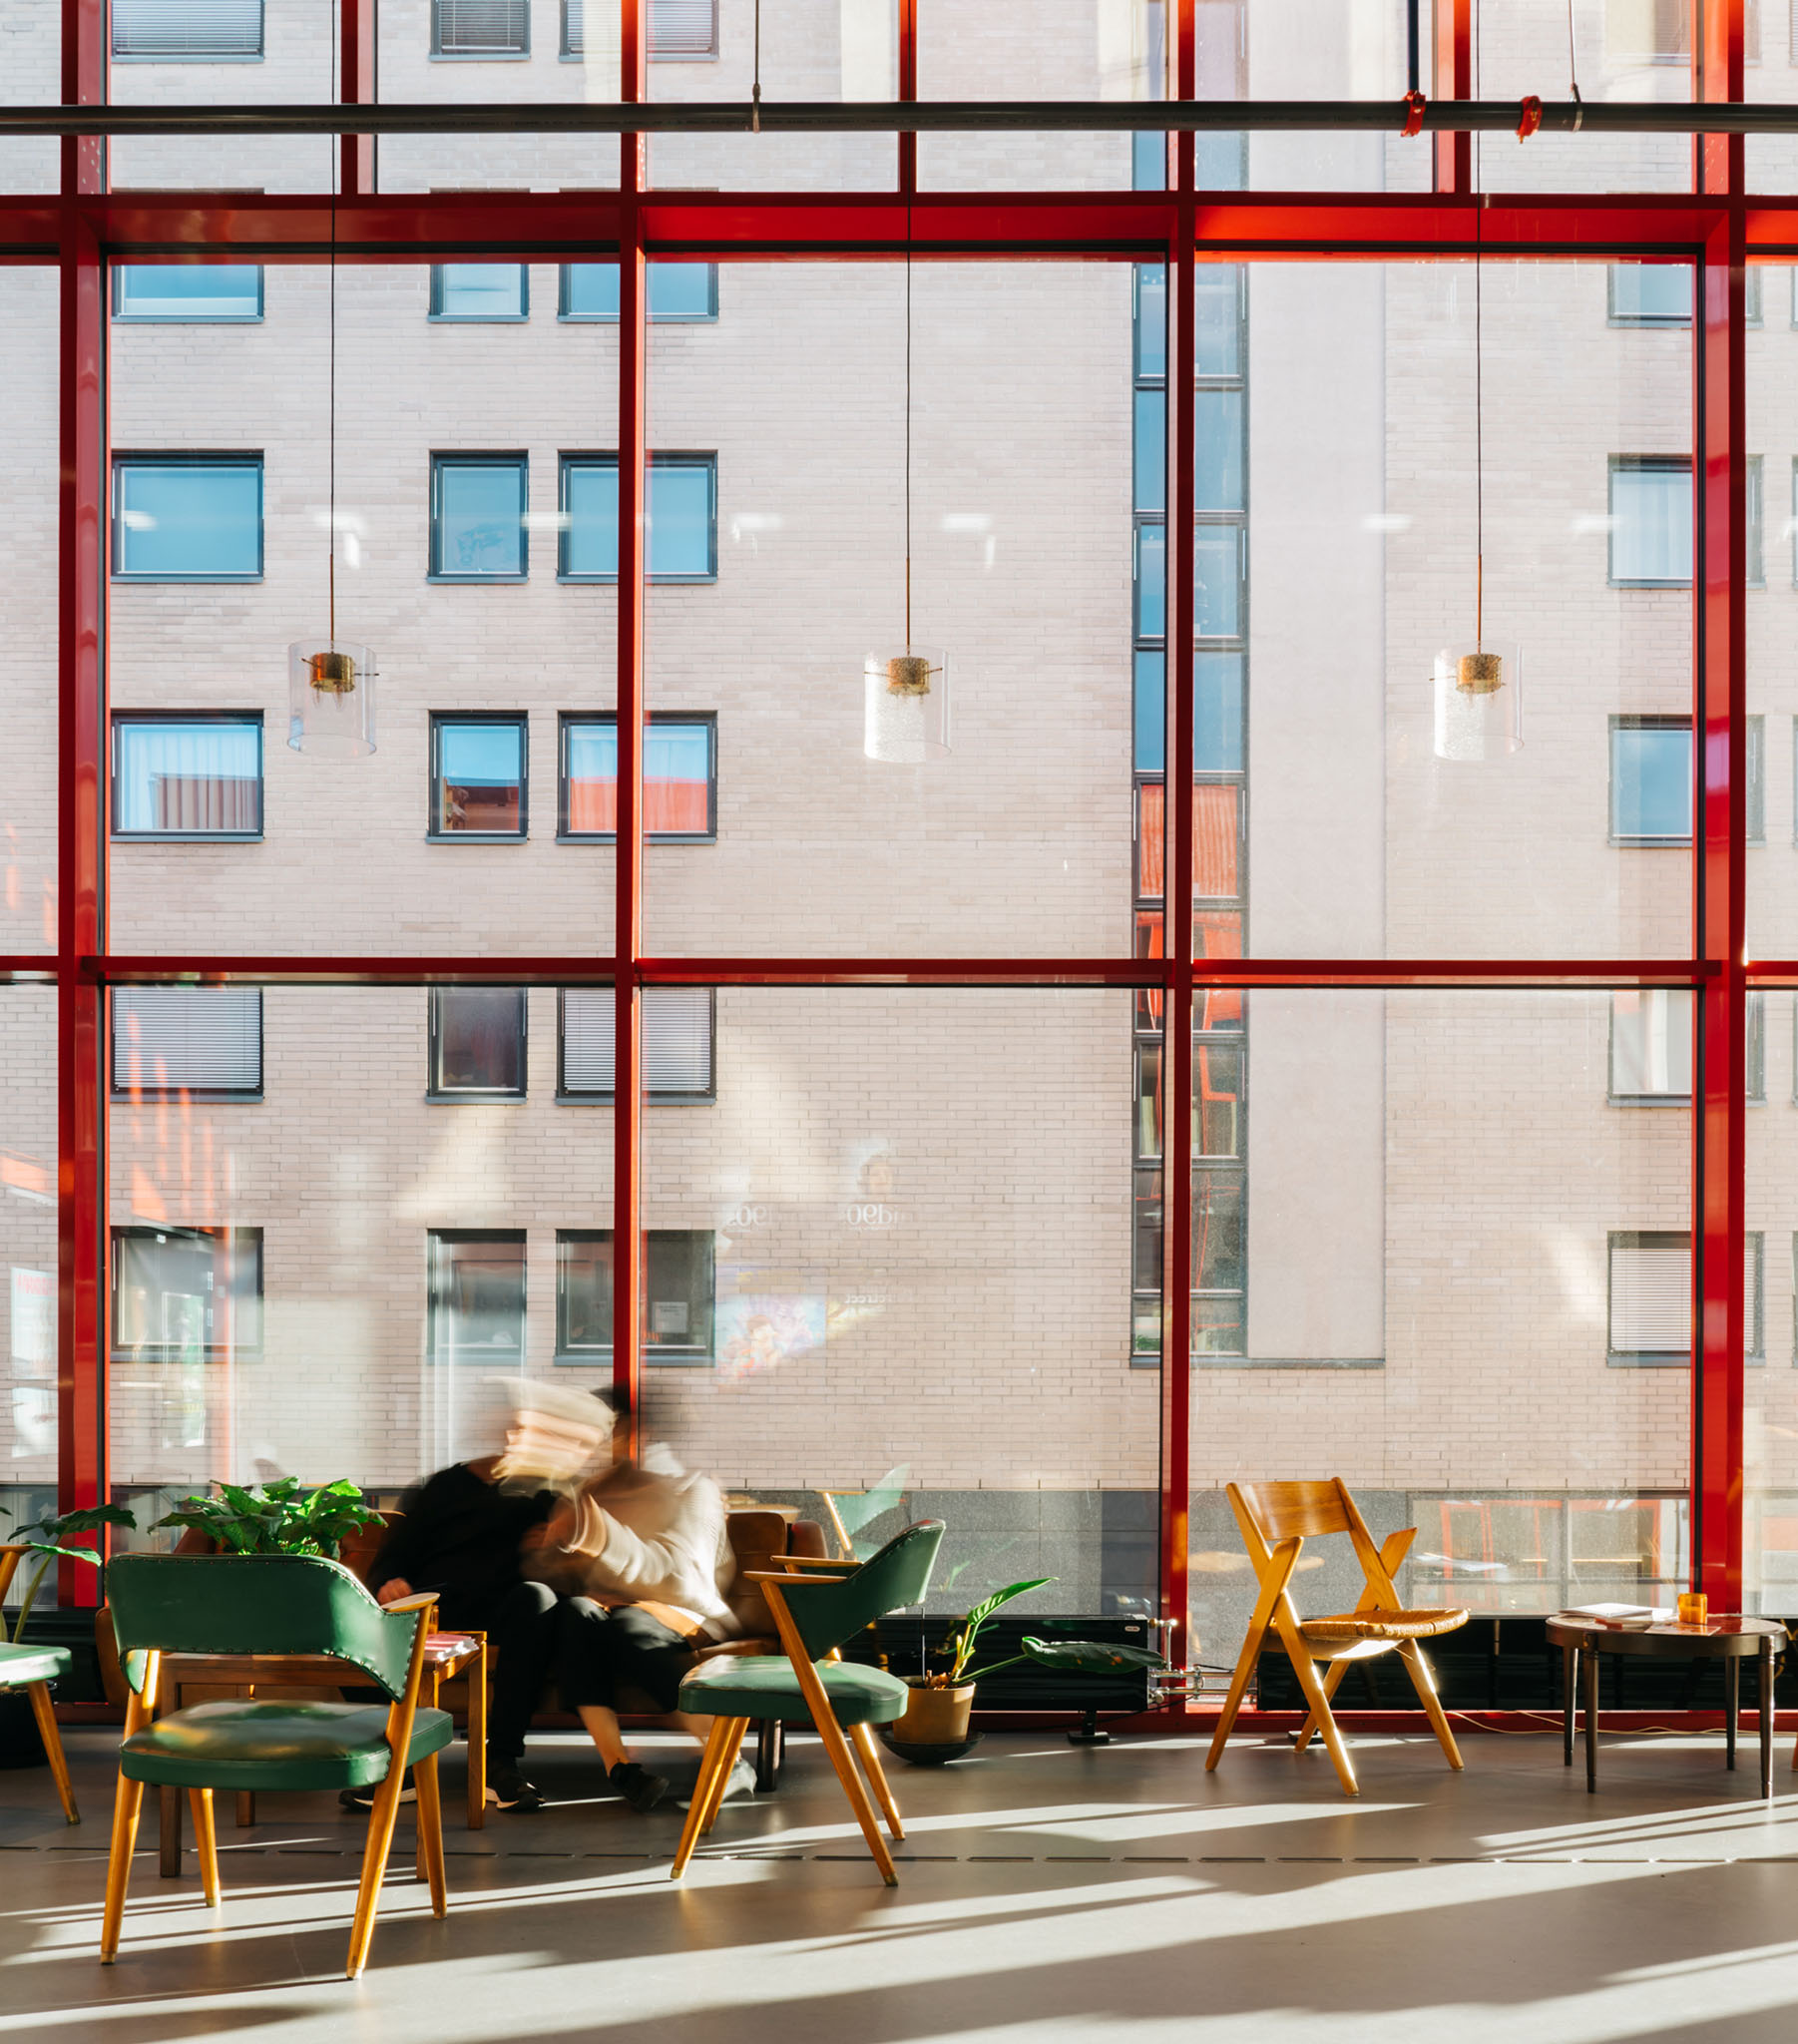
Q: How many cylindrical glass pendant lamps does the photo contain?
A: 3